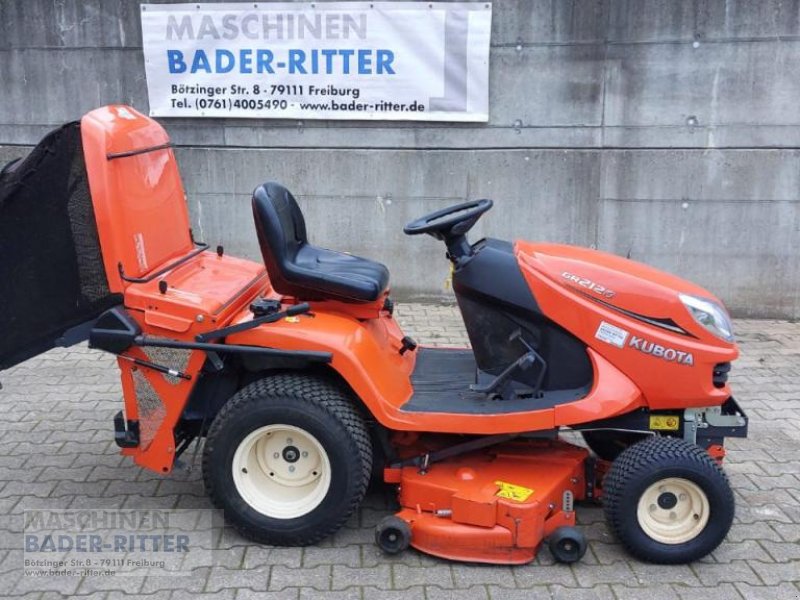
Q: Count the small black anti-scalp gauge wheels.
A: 2